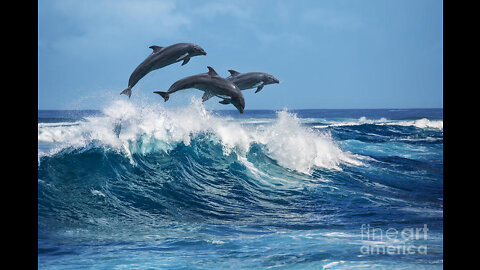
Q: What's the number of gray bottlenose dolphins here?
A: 3